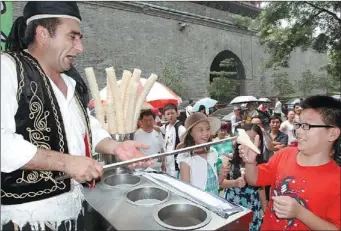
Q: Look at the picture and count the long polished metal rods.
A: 1